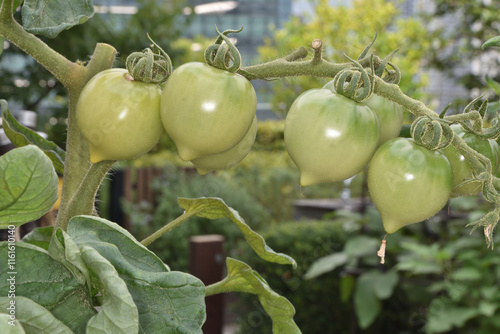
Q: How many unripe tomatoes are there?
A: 7